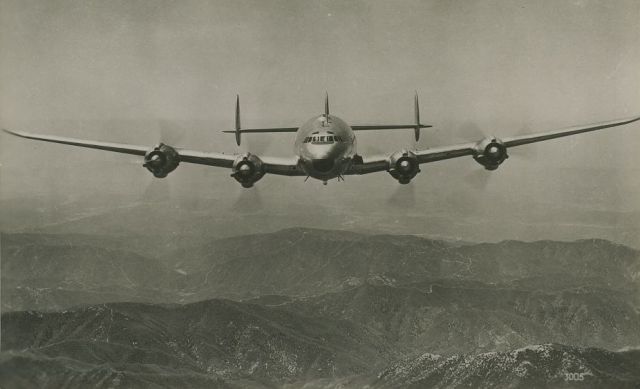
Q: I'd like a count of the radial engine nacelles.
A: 4